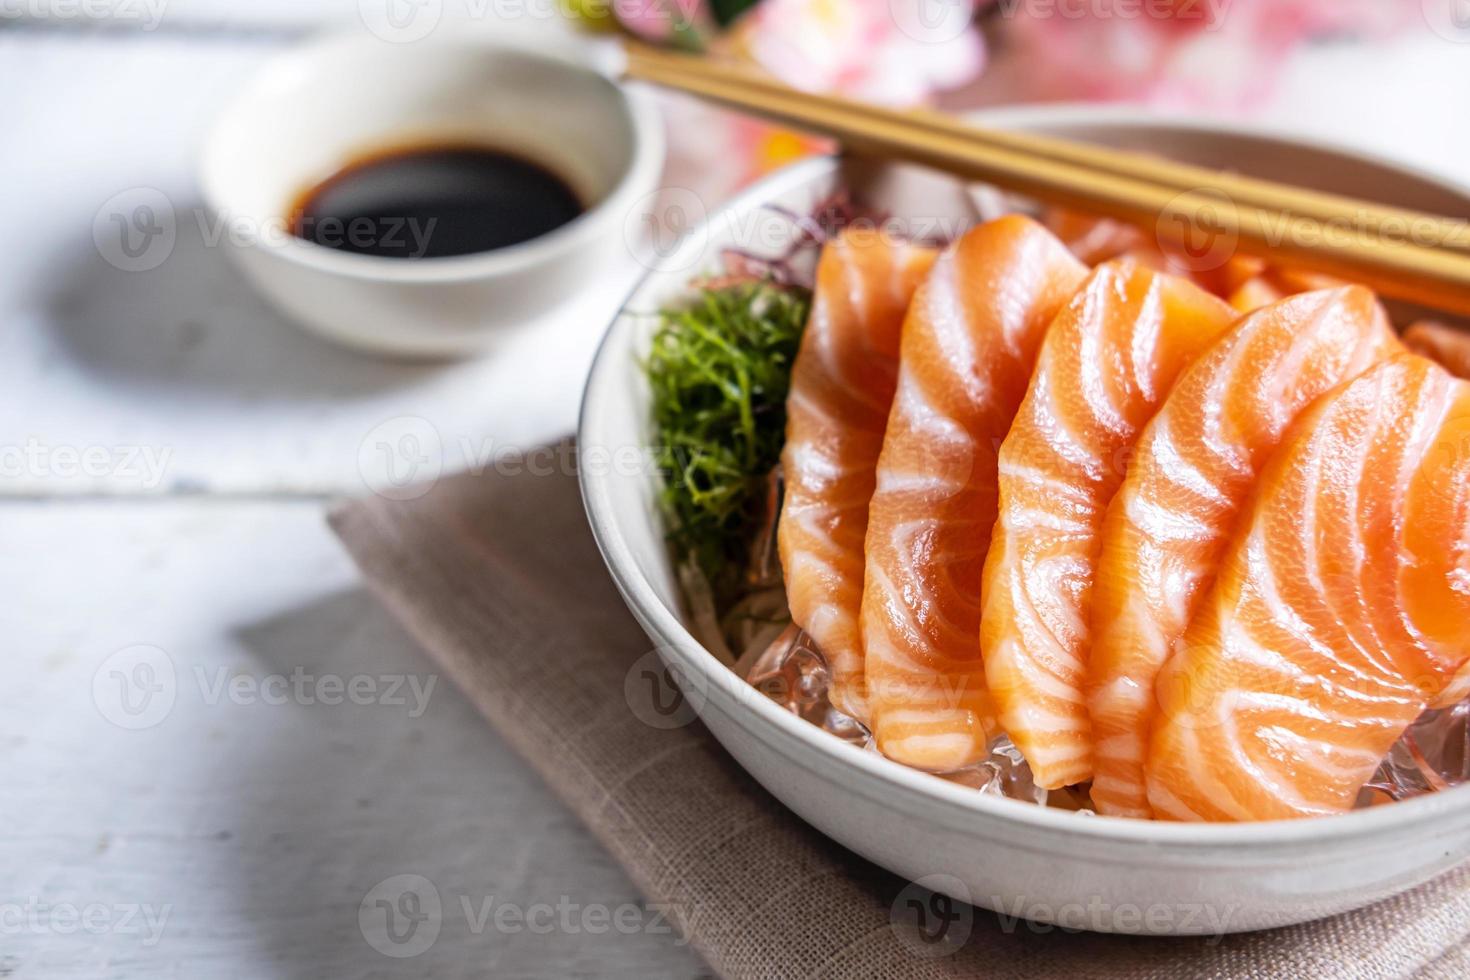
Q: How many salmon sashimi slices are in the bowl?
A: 5